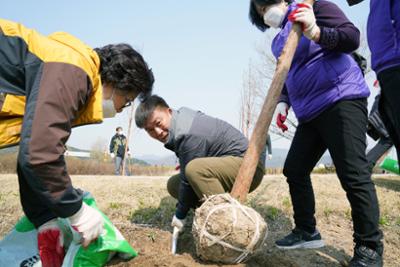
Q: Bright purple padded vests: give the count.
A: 2